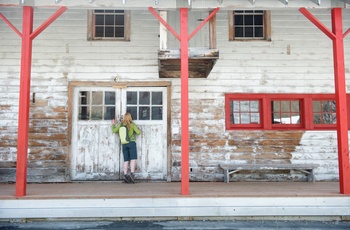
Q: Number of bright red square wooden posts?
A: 3